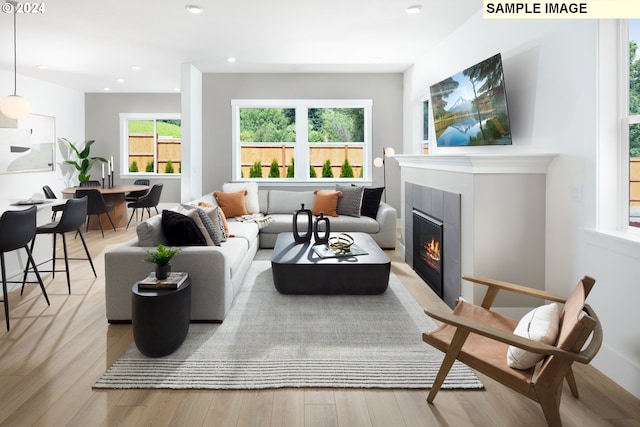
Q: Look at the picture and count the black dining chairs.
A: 5